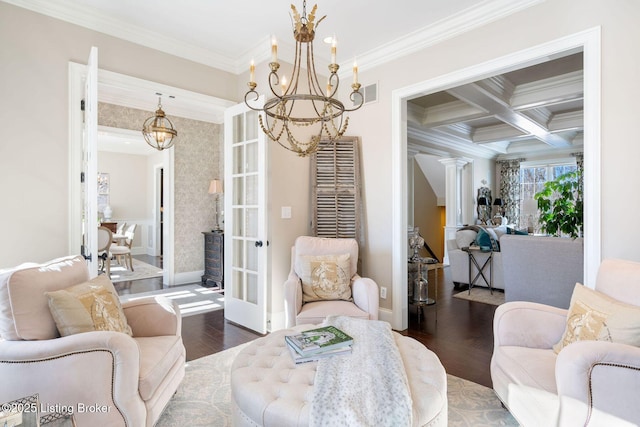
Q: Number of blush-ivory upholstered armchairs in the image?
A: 3